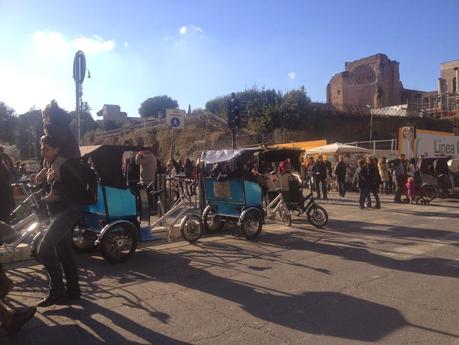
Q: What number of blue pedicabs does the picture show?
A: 2